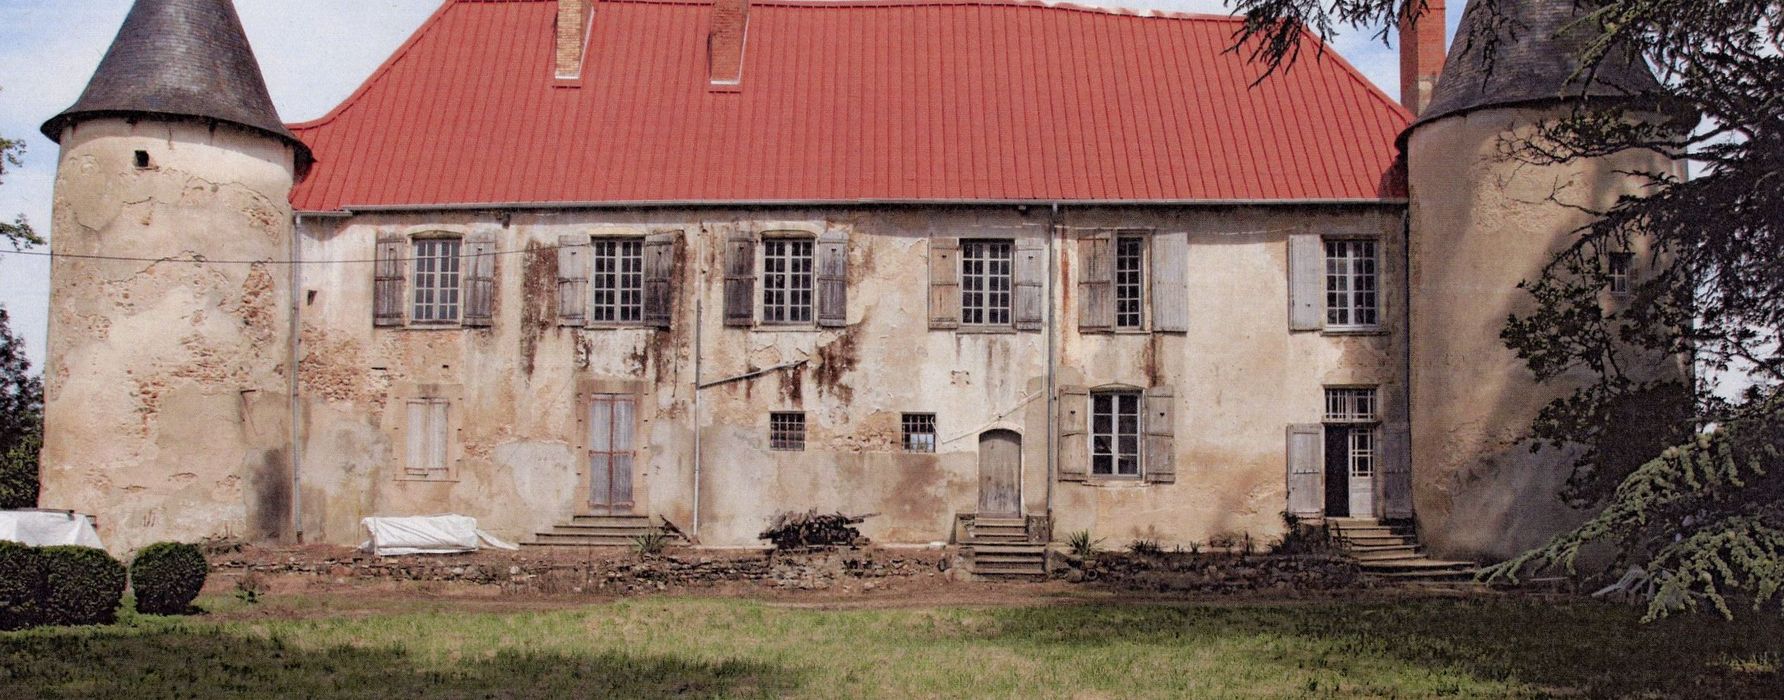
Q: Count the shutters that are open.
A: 15